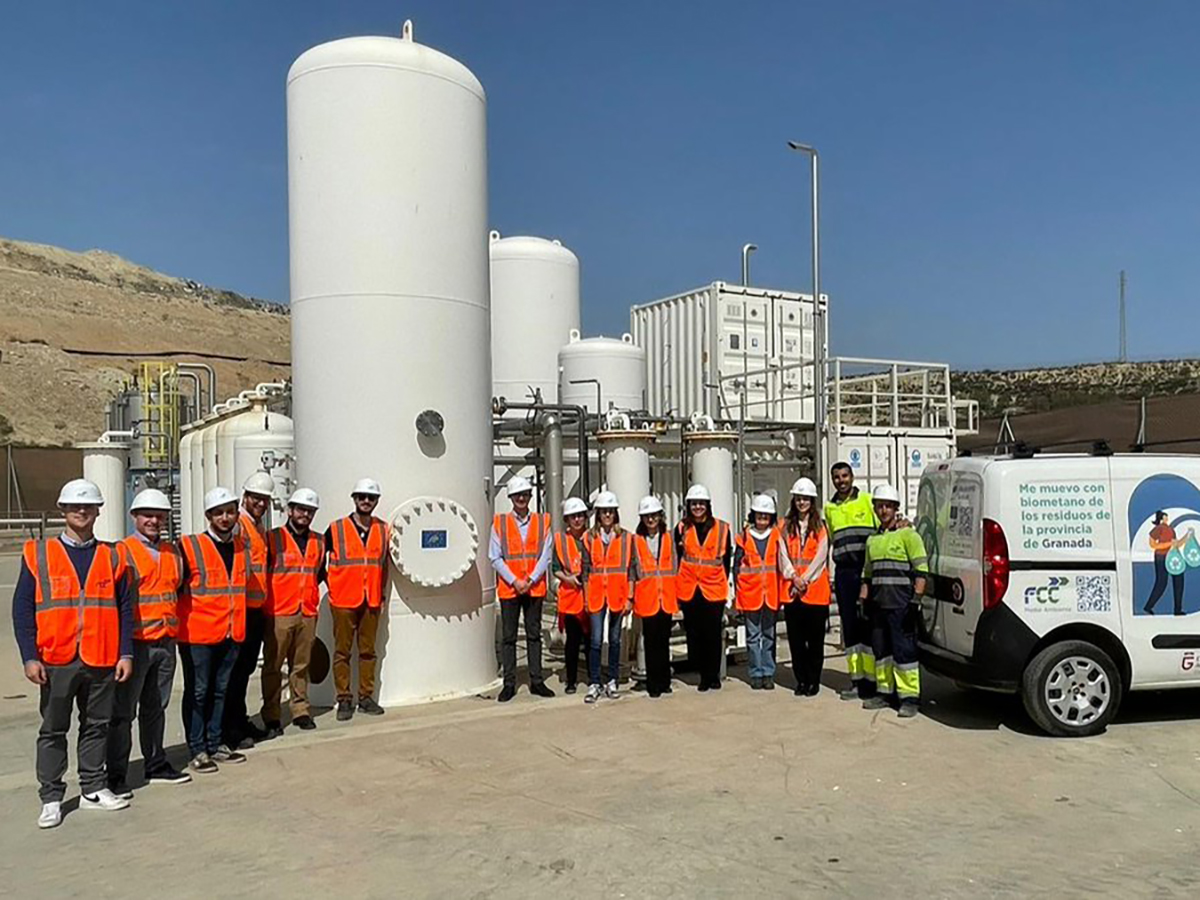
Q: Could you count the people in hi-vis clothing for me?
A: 15